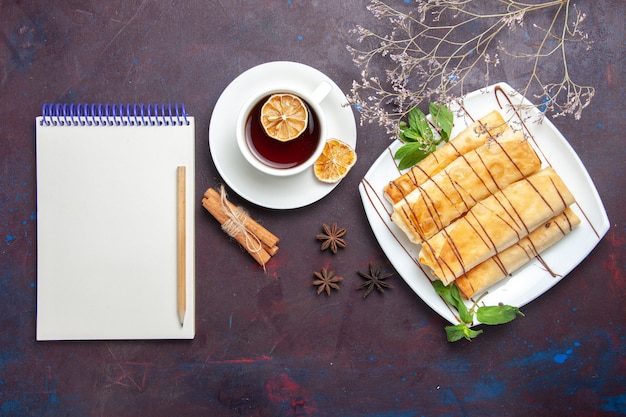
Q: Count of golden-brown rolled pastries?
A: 4